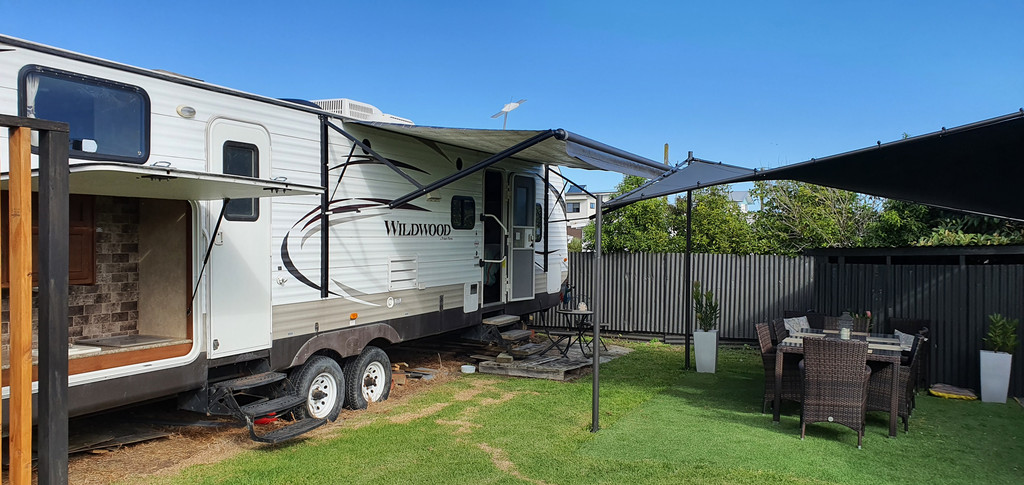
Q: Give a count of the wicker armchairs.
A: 6